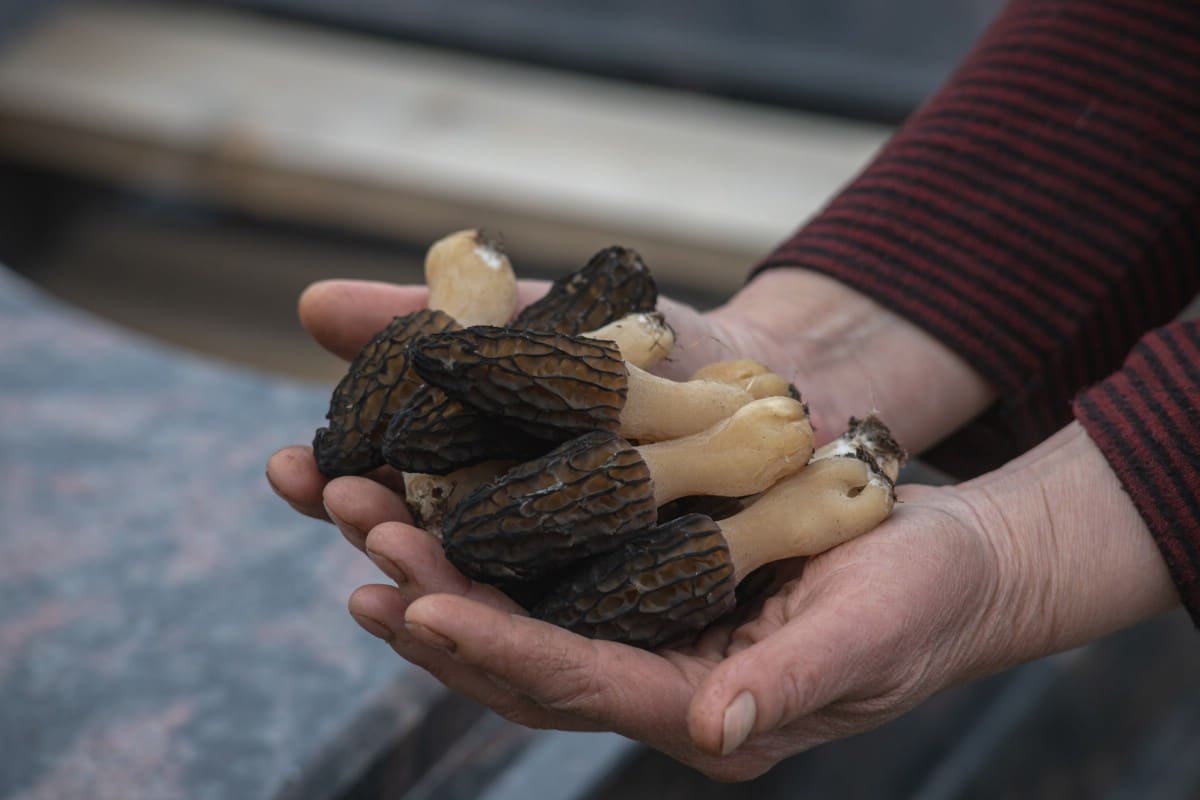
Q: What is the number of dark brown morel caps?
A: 6